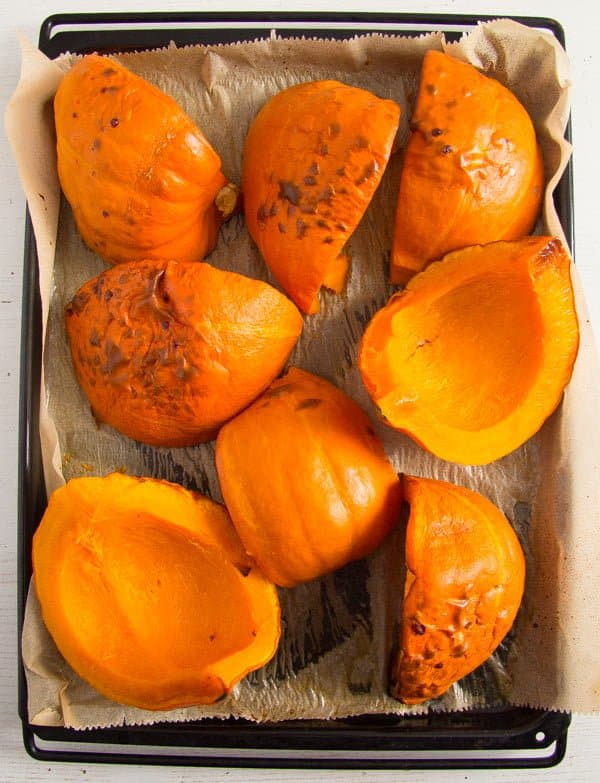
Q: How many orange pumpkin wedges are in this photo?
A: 8